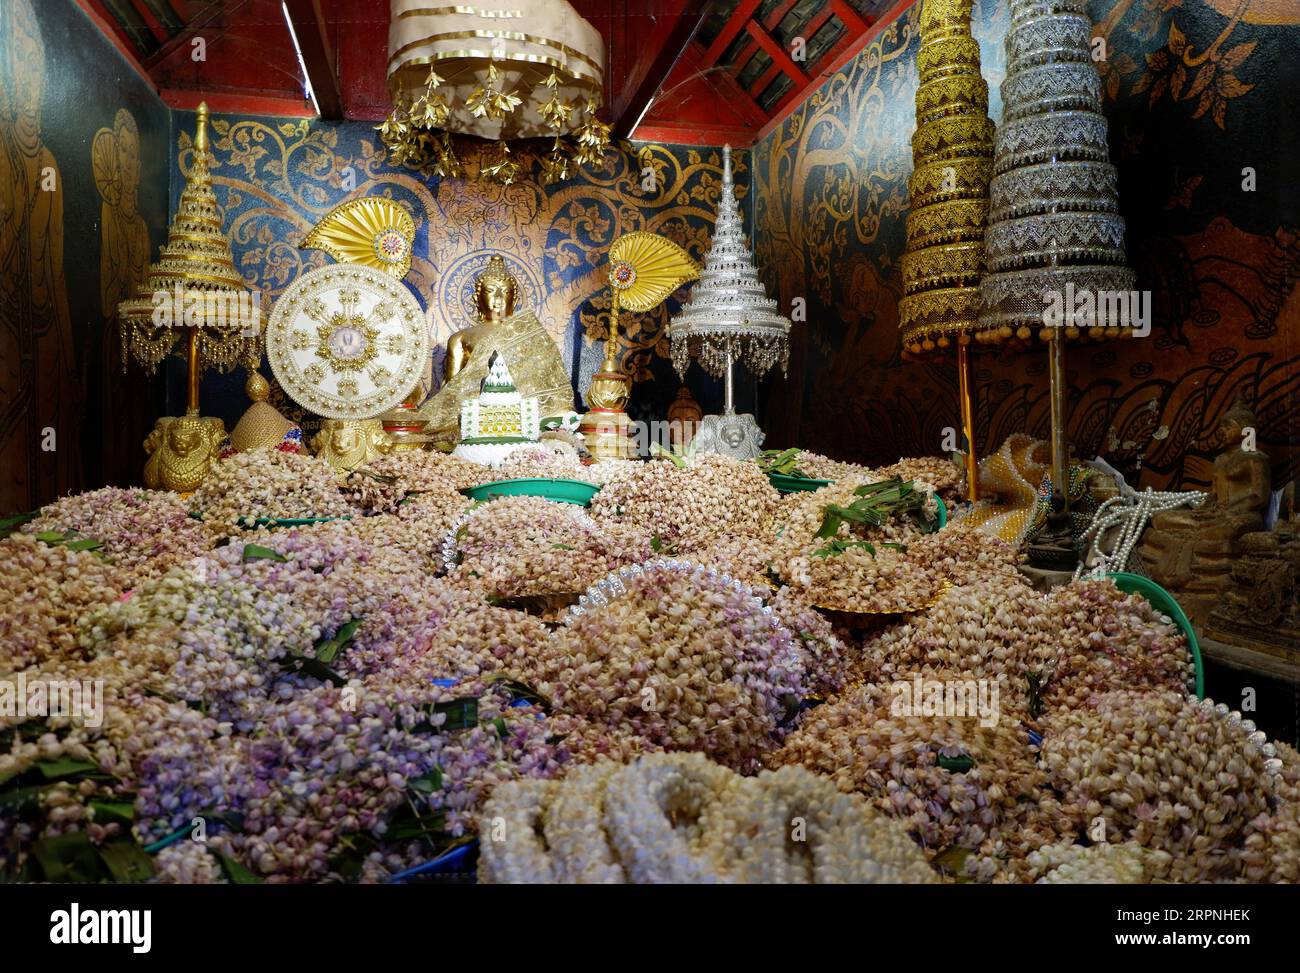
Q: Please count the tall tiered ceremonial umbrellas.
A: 4